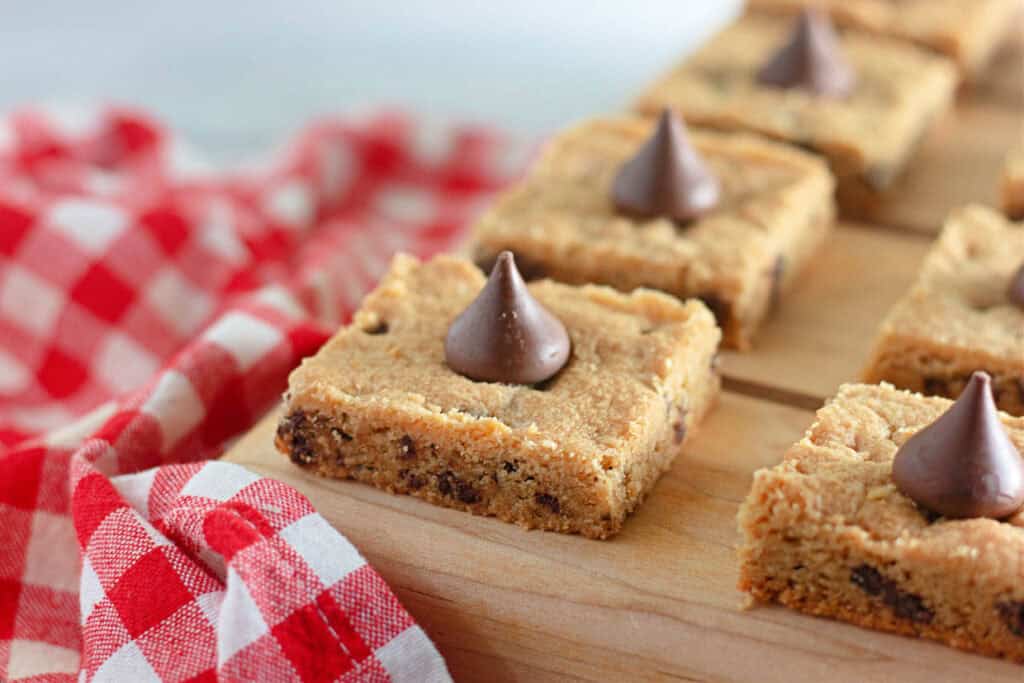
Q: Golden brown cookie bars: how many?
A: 7